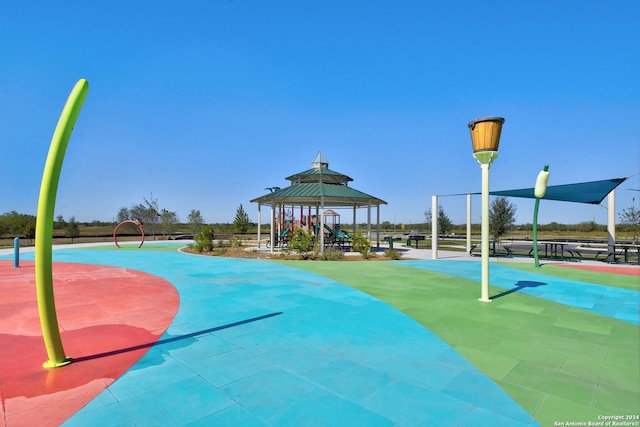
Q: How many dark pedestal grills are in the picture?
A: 1